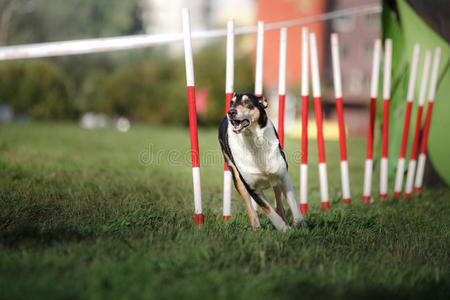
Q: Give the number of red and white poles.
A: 12